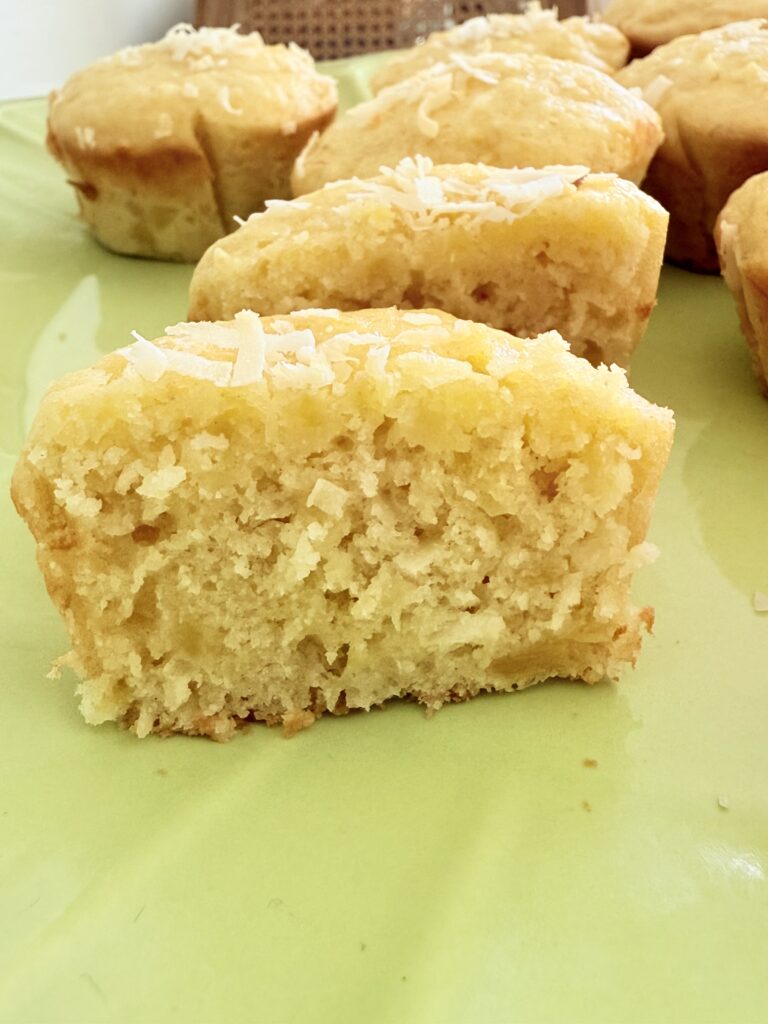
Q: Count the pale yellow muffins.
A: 8